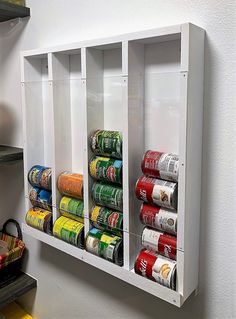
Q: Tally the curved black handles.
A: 1